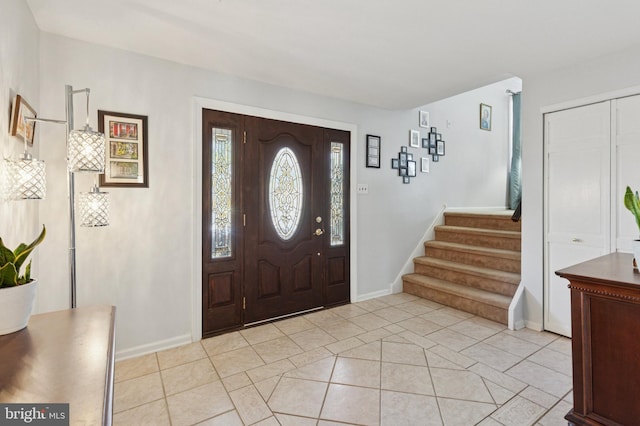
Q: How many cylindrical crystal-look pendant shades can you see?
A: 3